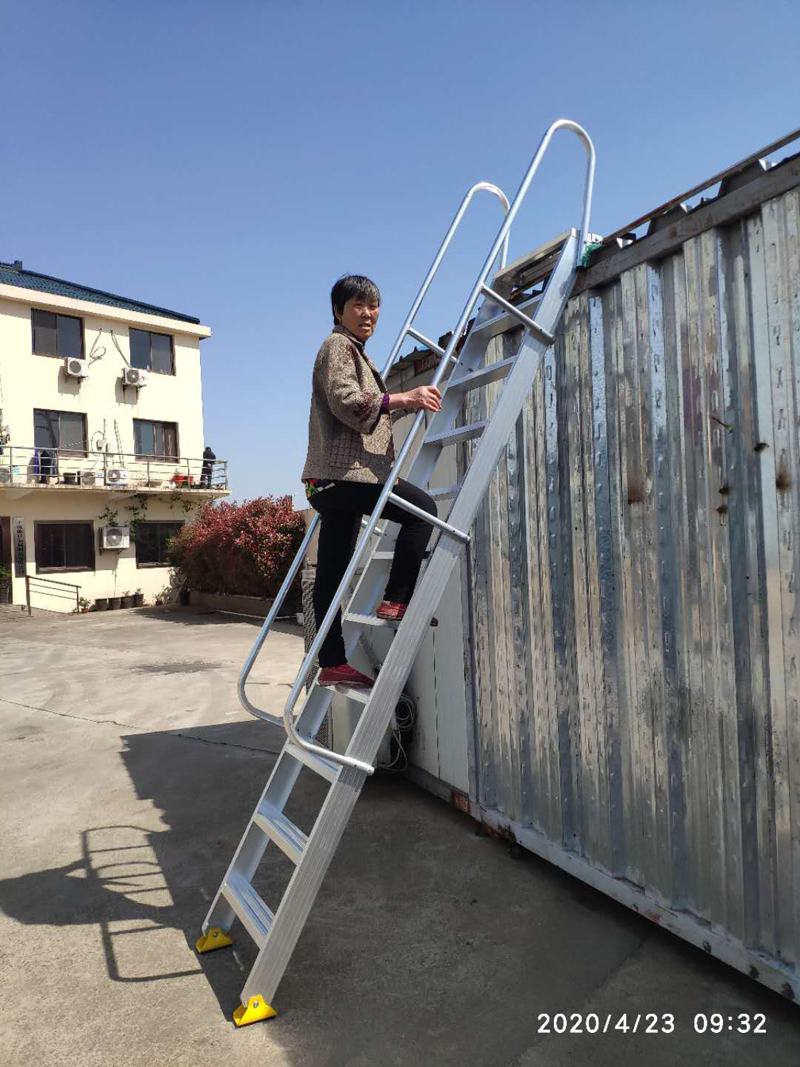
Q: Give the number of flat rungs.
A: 11